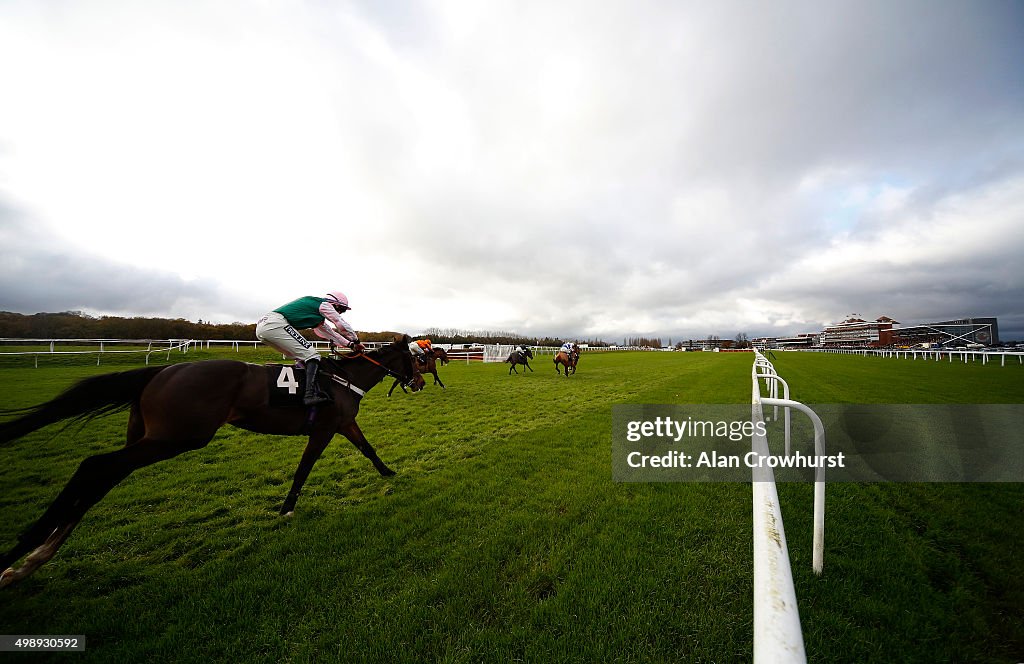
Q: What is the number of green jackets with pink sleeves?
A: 1